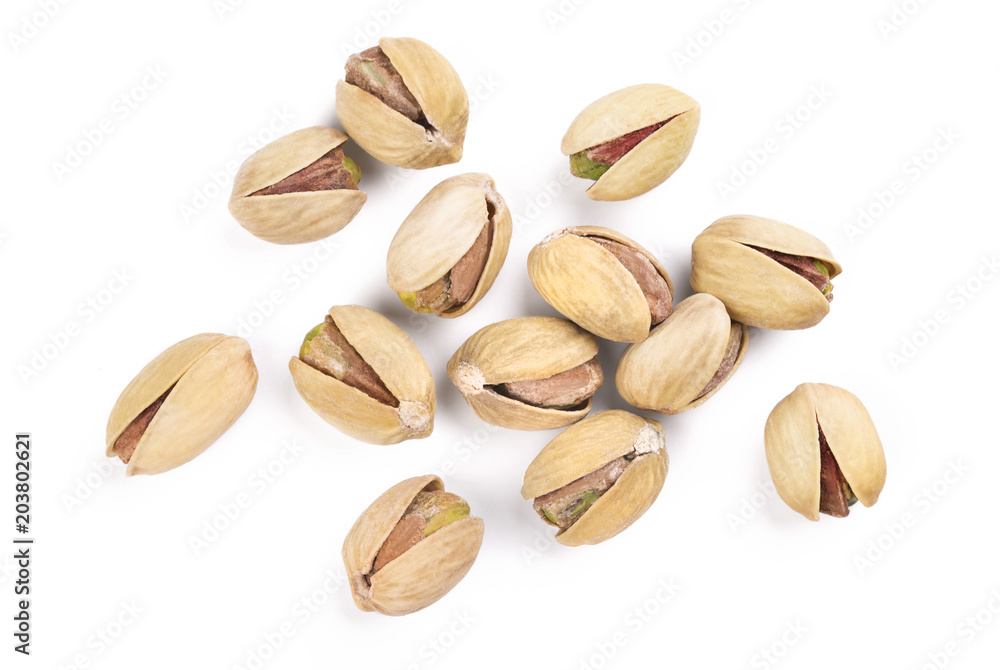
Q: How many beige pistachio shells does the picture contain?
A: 13